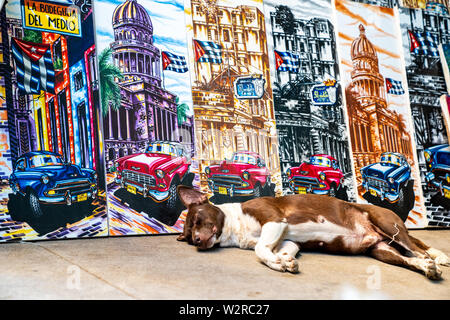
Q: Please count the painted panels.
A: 6